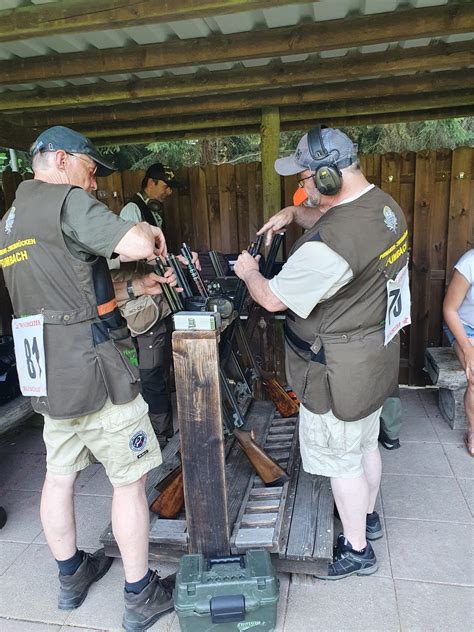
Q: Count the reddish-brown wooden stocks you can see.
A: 3